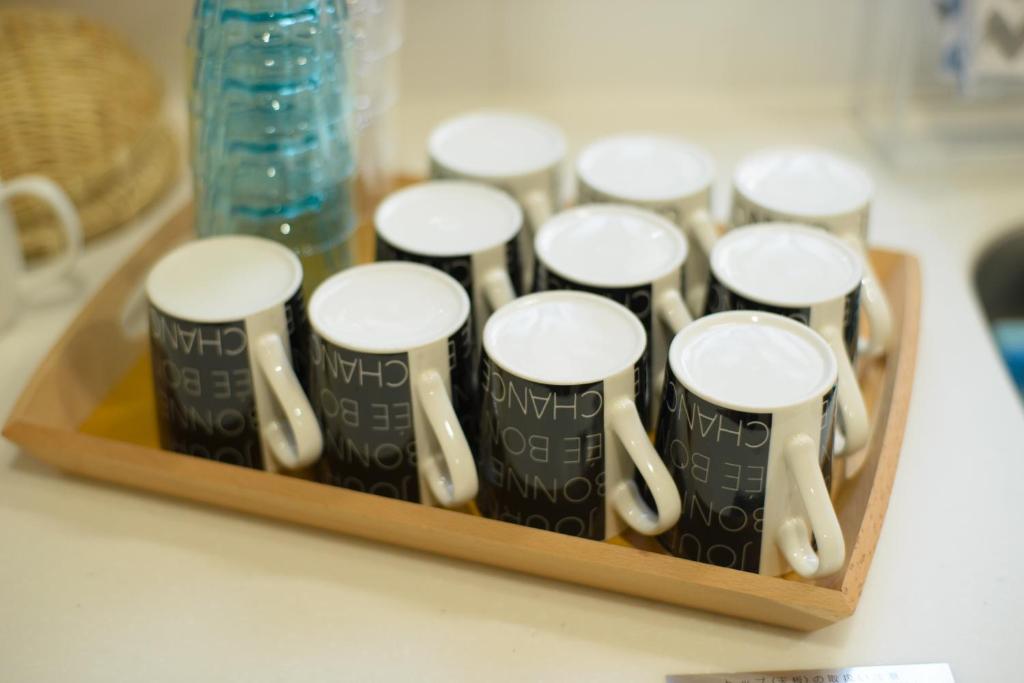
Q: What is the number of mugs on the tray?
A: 10